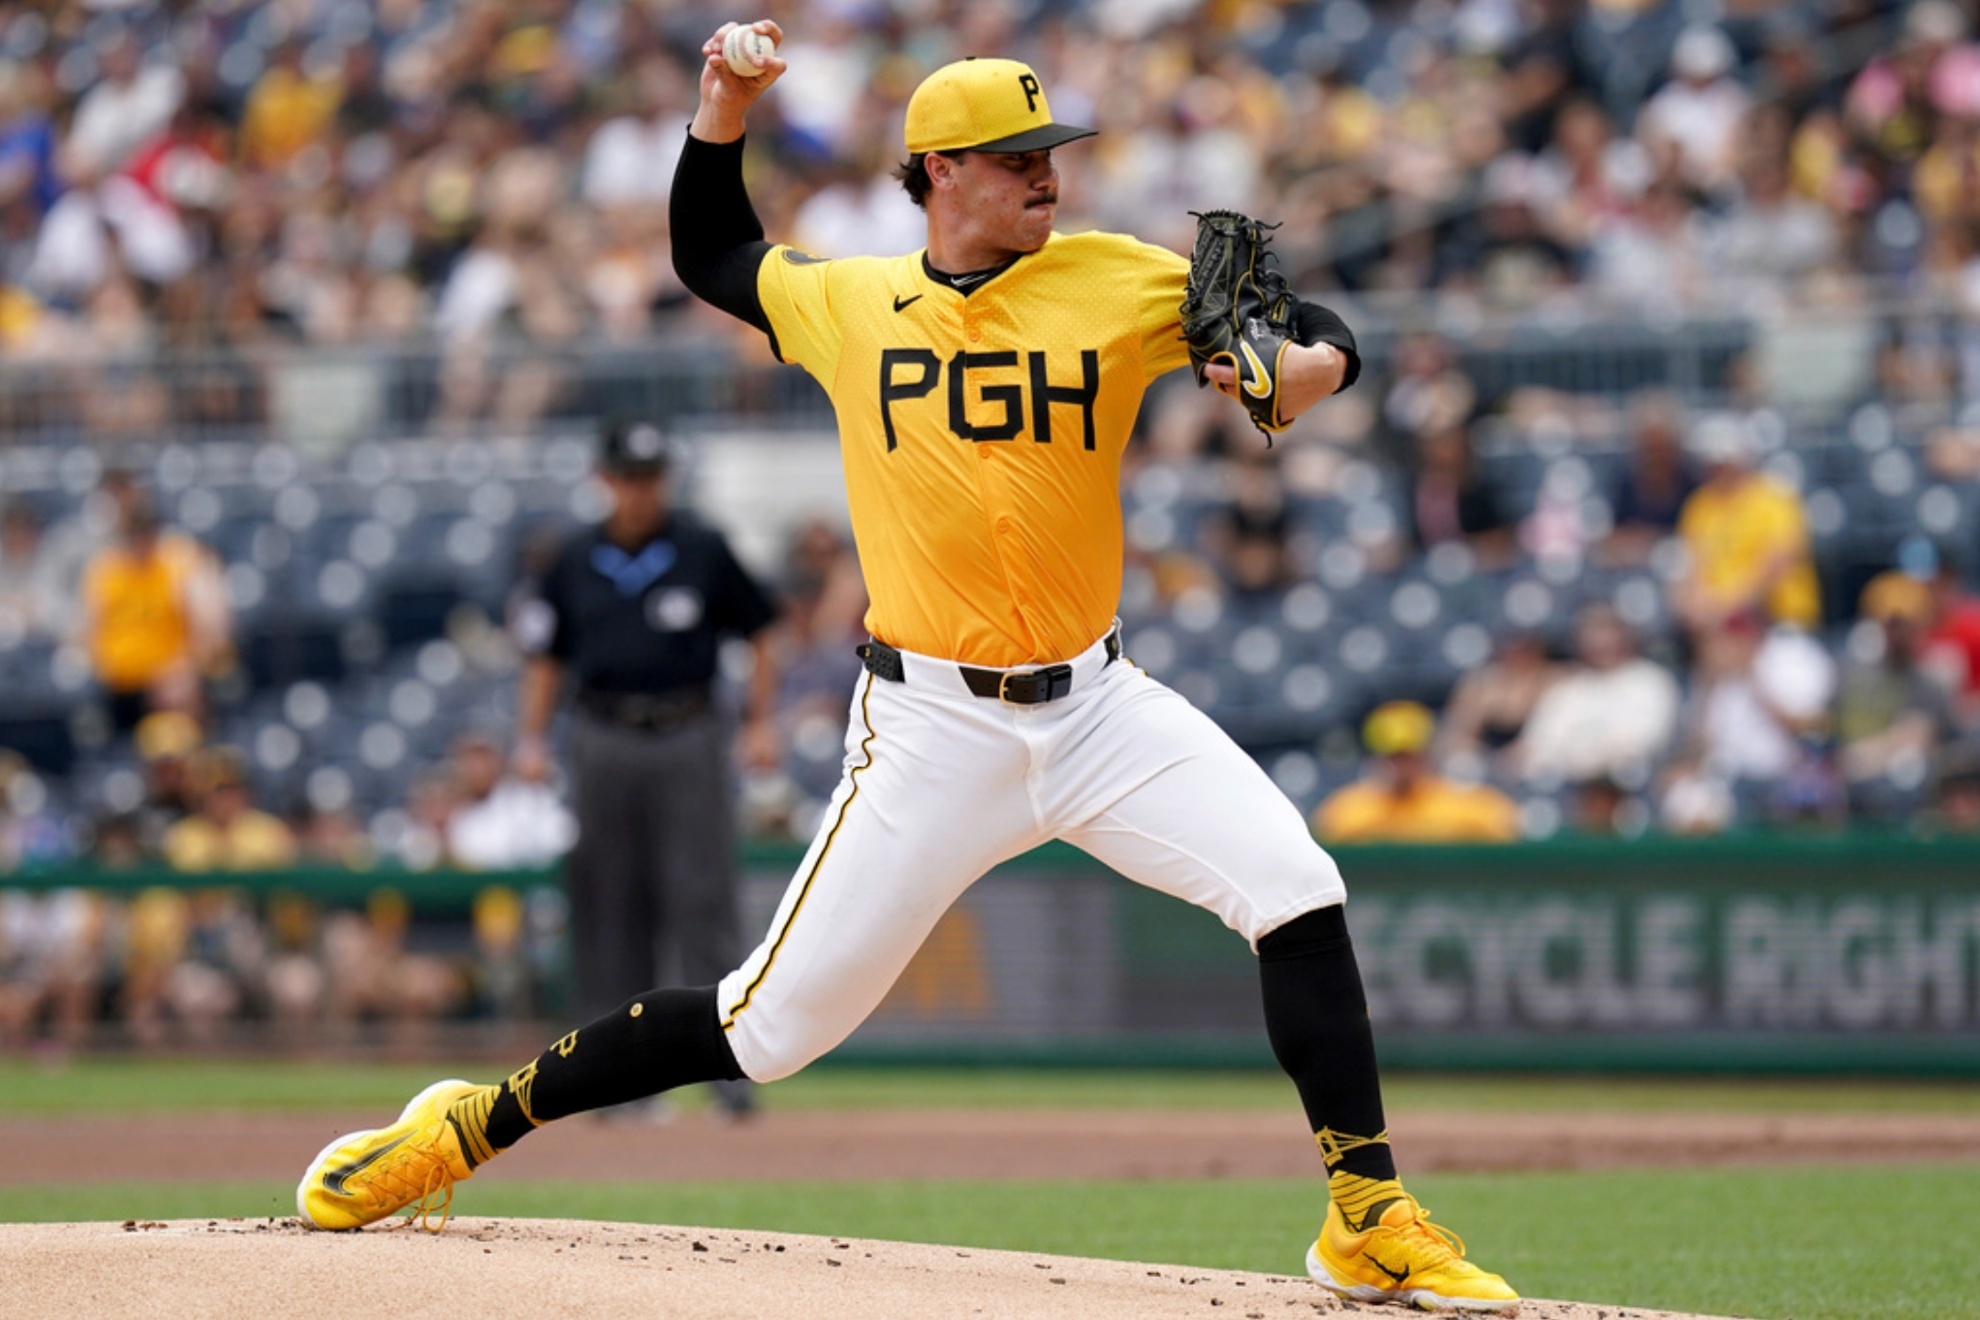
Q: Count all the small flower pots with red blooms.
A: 0